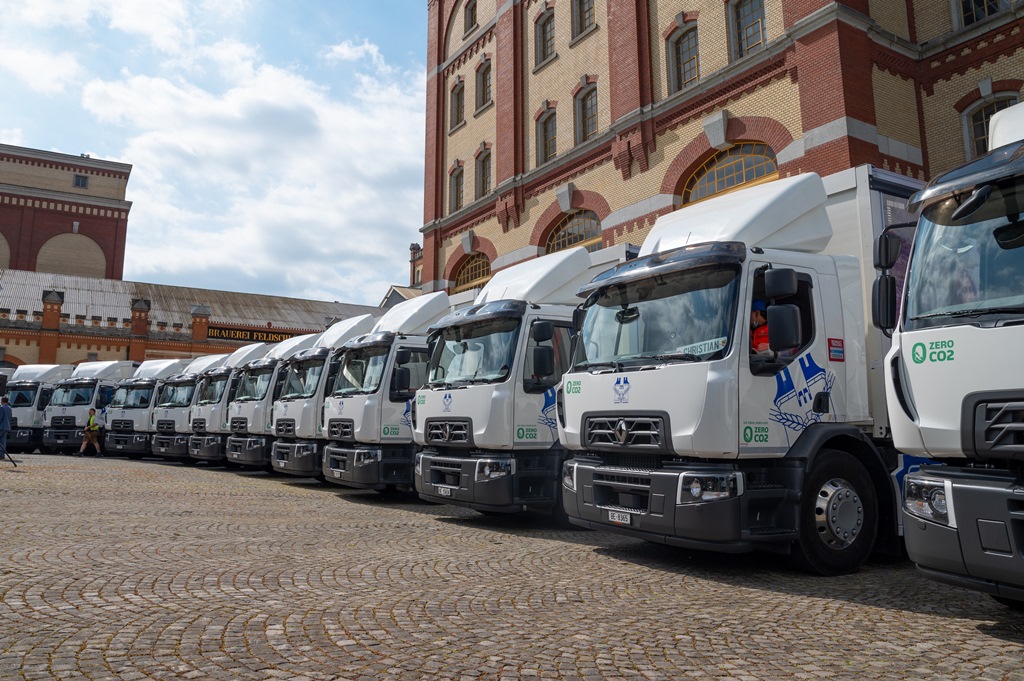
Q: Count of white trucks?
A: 11